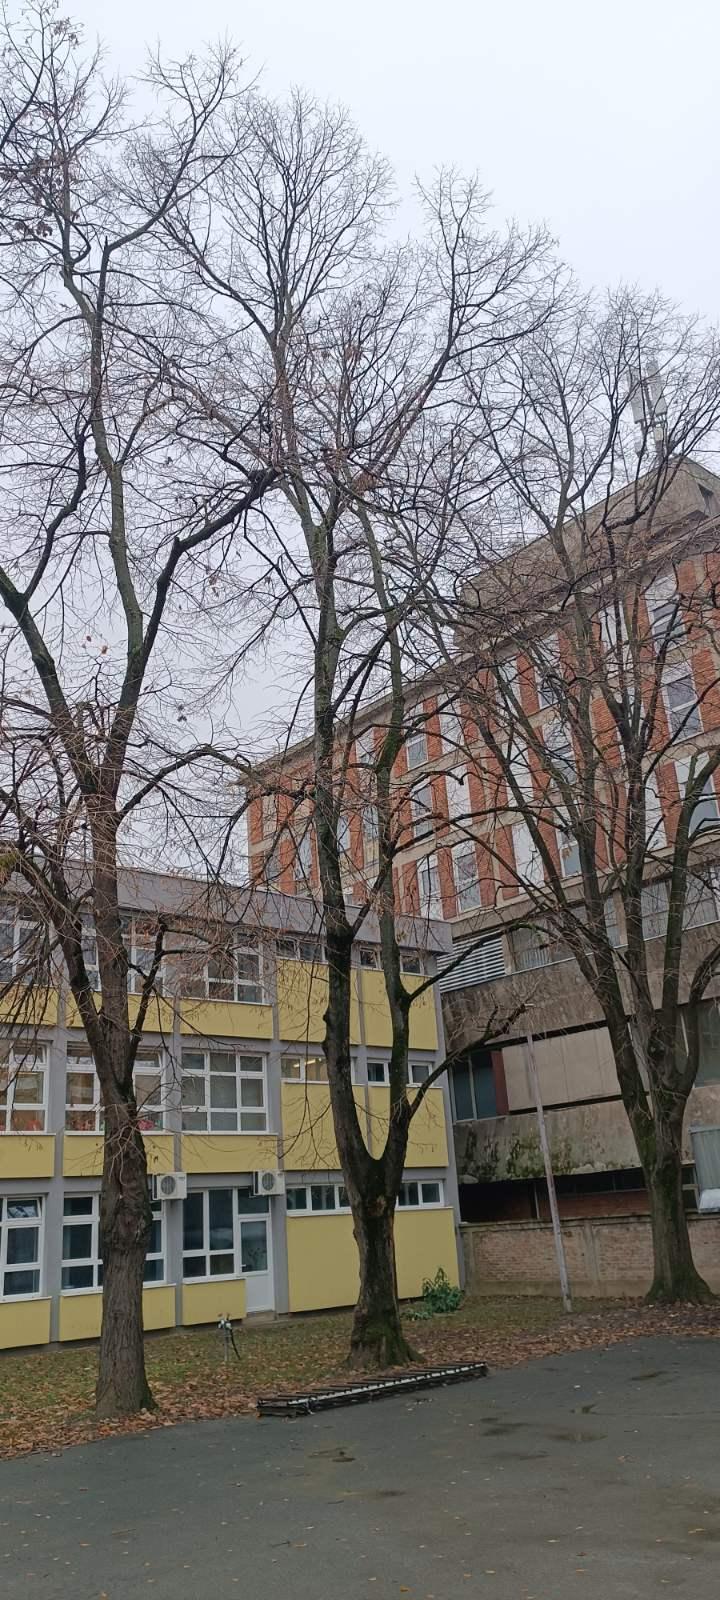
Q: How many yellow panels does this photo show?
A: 15